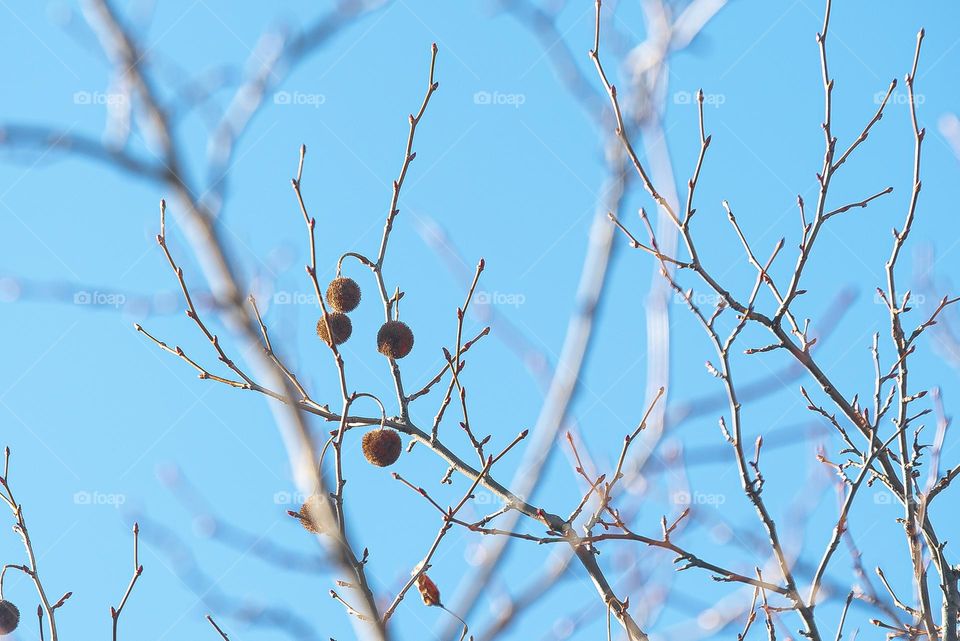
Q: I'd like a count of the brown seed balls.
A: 6